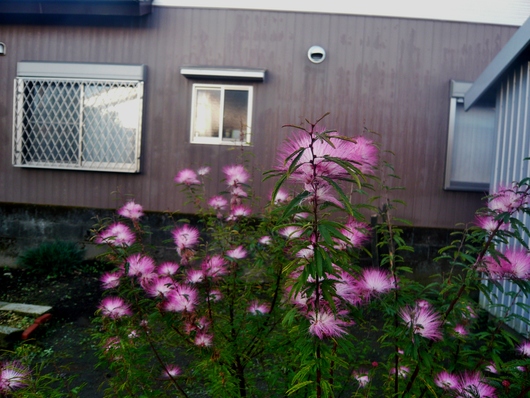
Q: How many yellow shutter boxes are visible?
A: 0